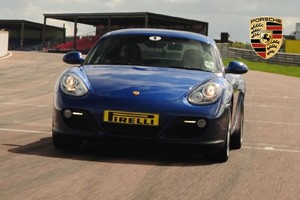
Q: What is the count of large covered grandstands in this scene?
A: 2